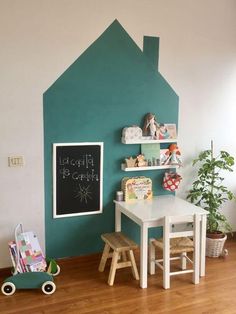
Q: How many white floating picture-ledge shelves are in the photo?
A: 2